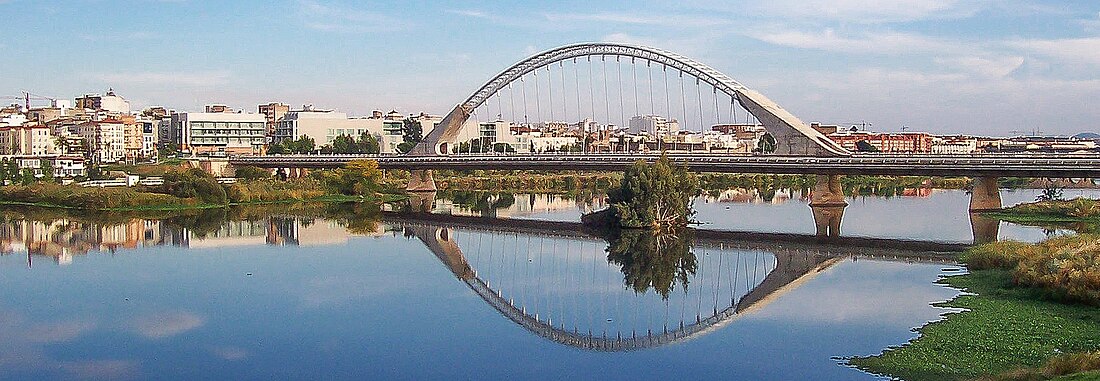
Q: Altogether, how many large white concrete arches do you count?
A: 1